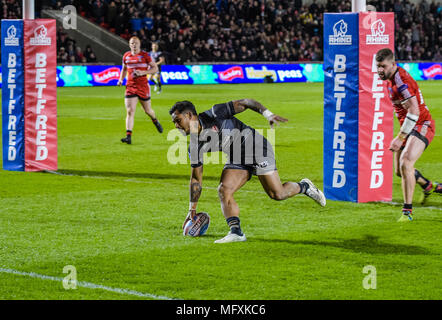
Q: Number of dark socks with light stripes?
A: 2